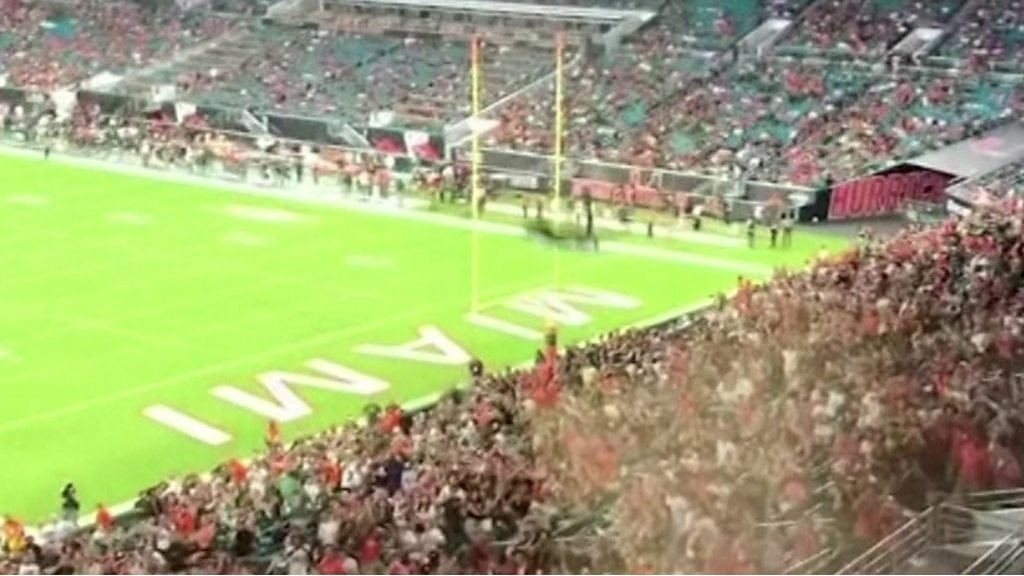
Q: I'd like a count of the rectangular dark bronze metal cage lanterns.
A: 0